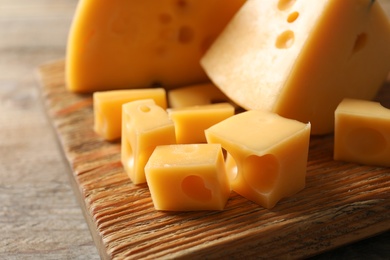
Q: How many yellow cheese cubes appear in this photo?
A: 7